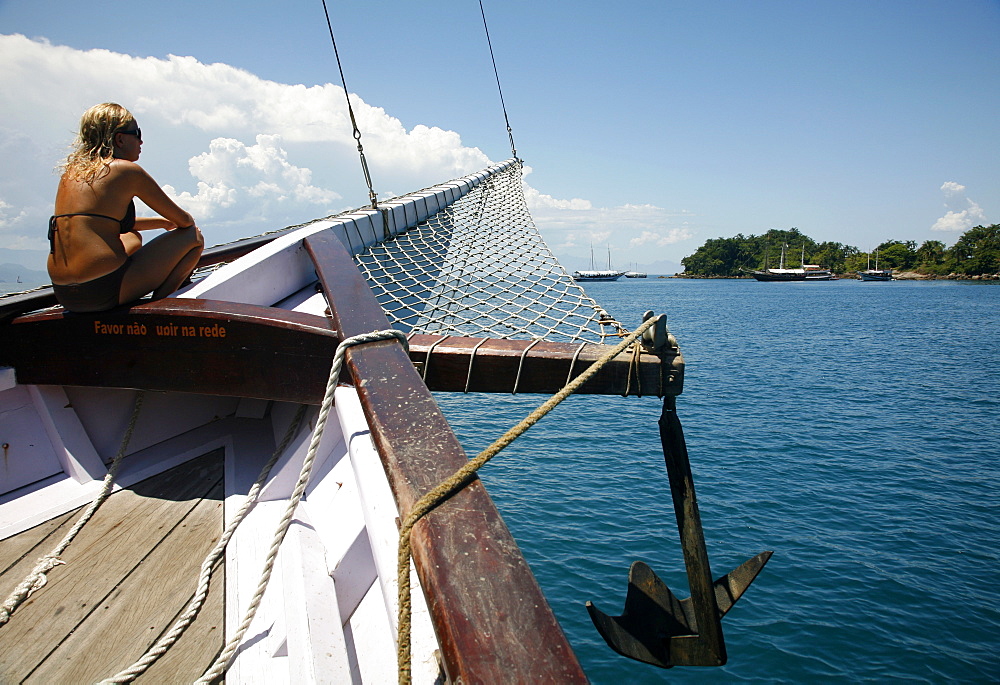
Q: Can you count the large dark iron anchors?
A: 1